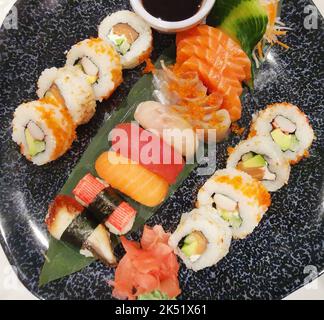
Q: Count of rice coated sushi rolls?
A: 8